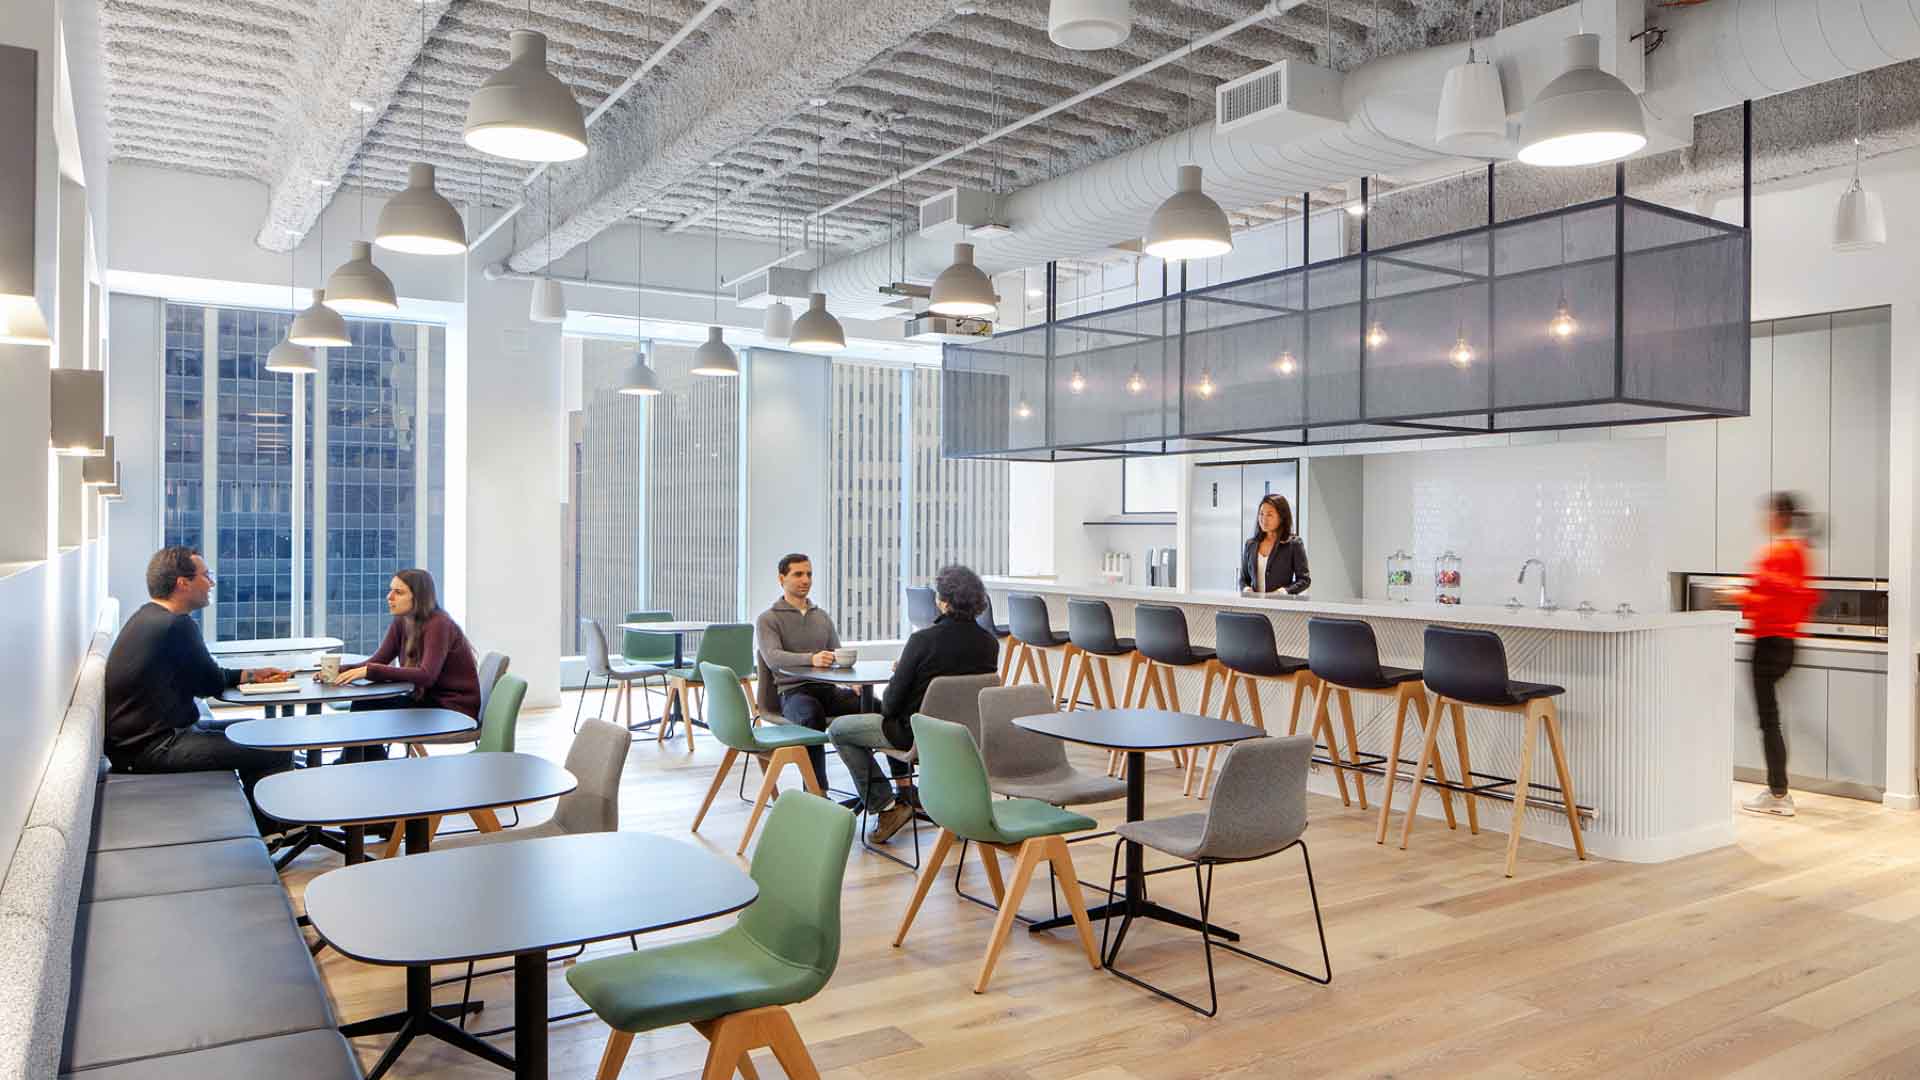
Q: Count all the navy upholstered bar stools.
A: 8